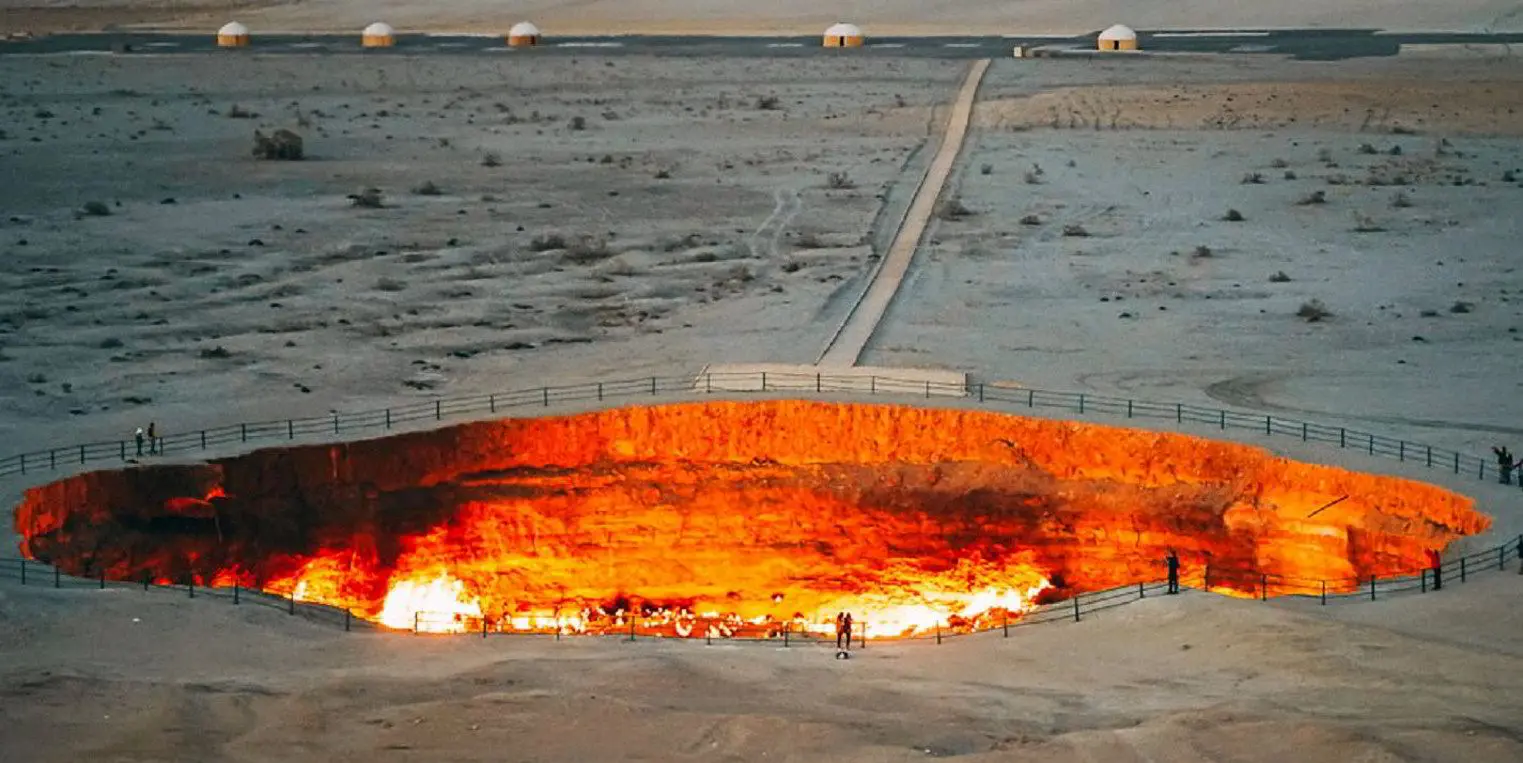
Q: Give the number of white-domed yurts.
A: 5